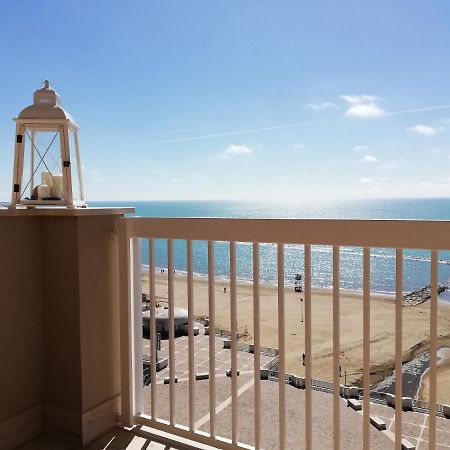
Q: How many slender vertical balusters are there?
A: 12